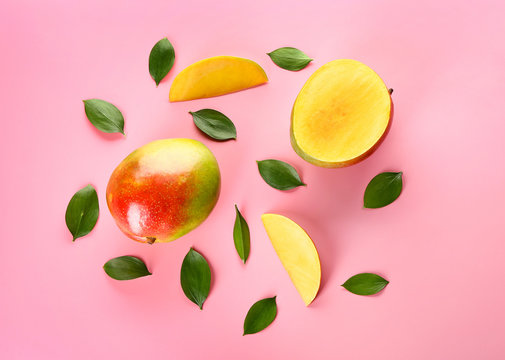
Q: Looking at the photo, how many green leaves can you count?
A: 12